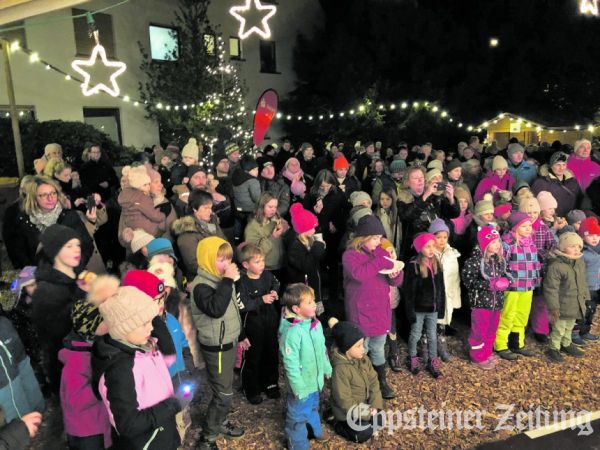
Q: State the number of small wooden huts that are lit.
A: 1